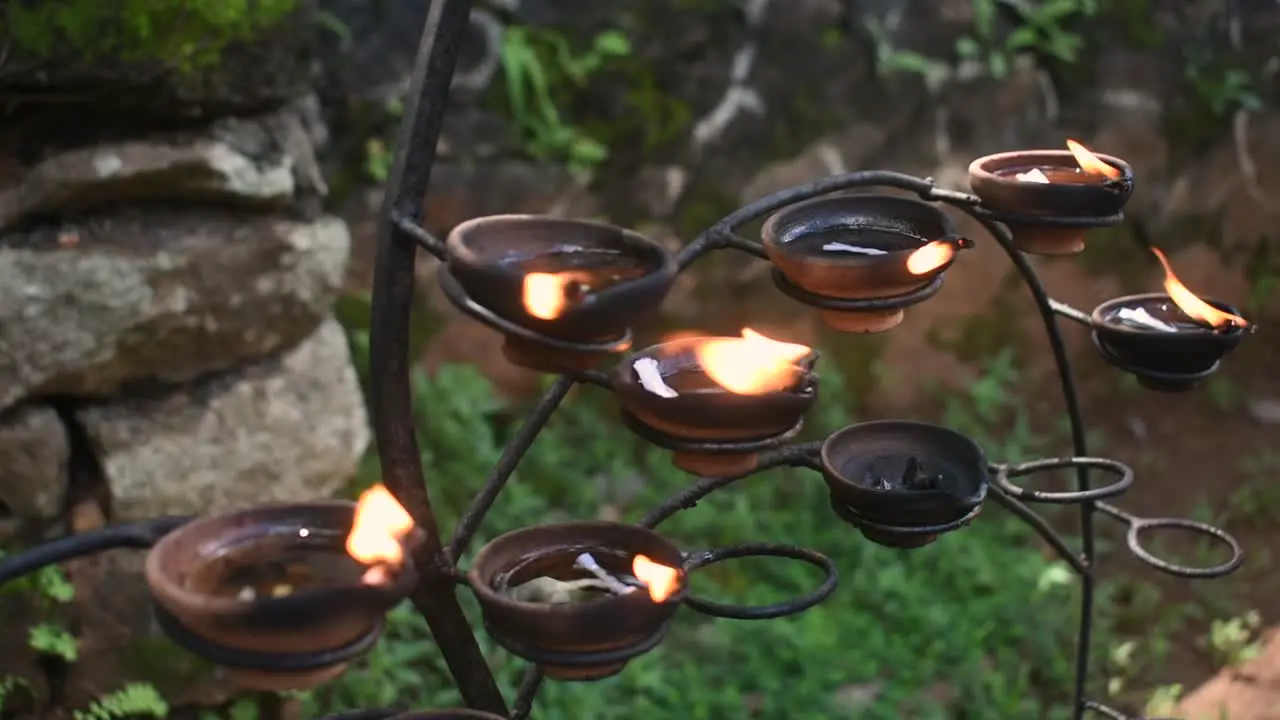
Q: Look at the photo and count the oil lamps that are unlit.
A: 1